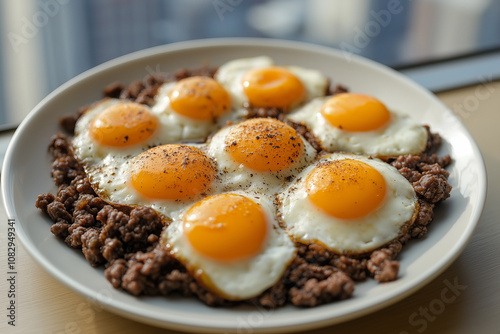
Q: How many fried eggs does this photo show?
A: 8